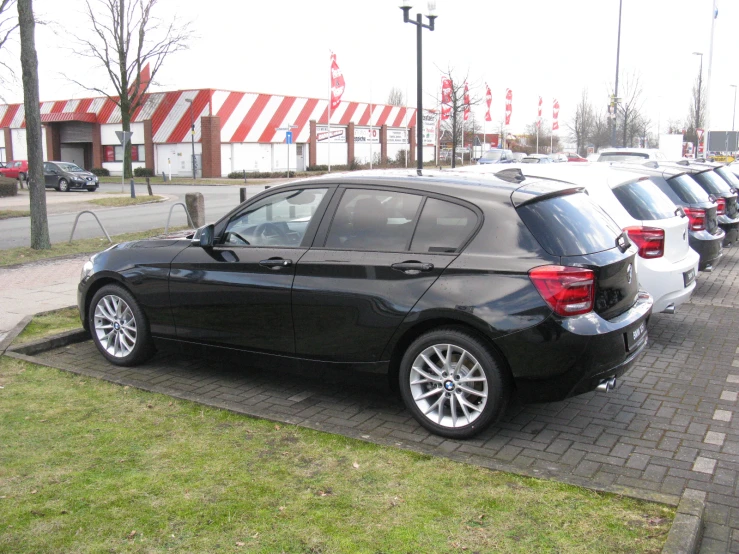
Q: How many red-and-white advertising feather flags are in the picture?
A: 7